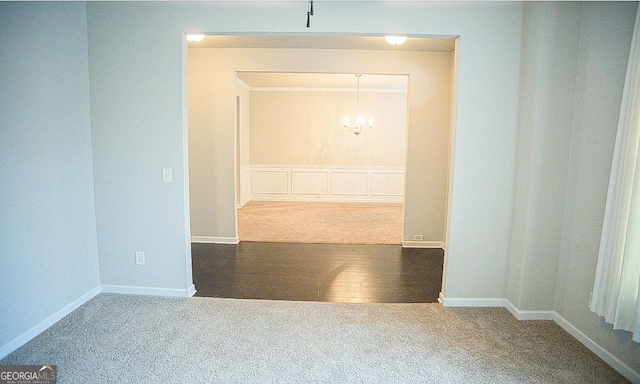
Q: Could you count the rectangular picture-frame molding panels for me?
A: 4